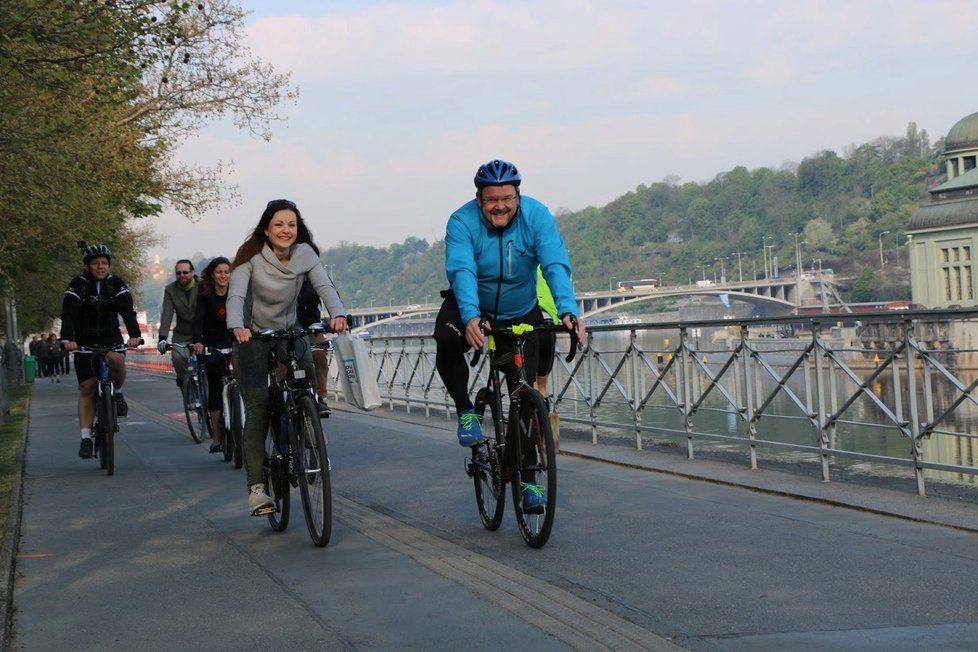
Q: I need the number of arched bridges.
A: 1